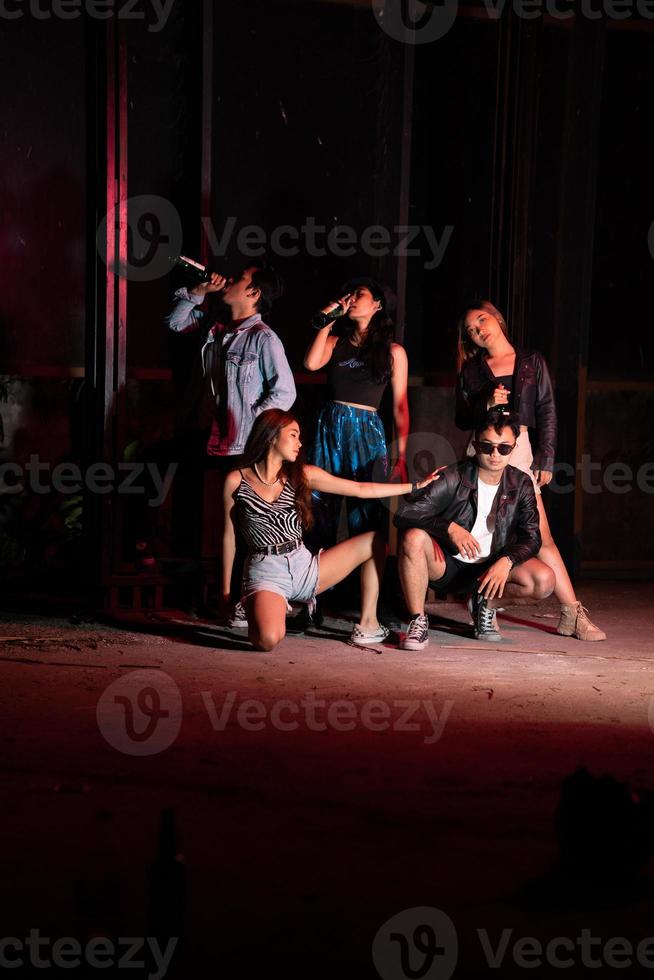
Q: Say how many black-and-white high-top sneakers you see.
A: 2